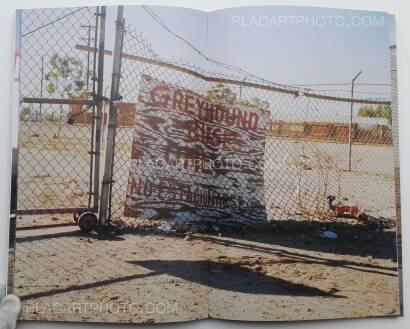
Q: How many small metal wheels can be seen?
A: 1